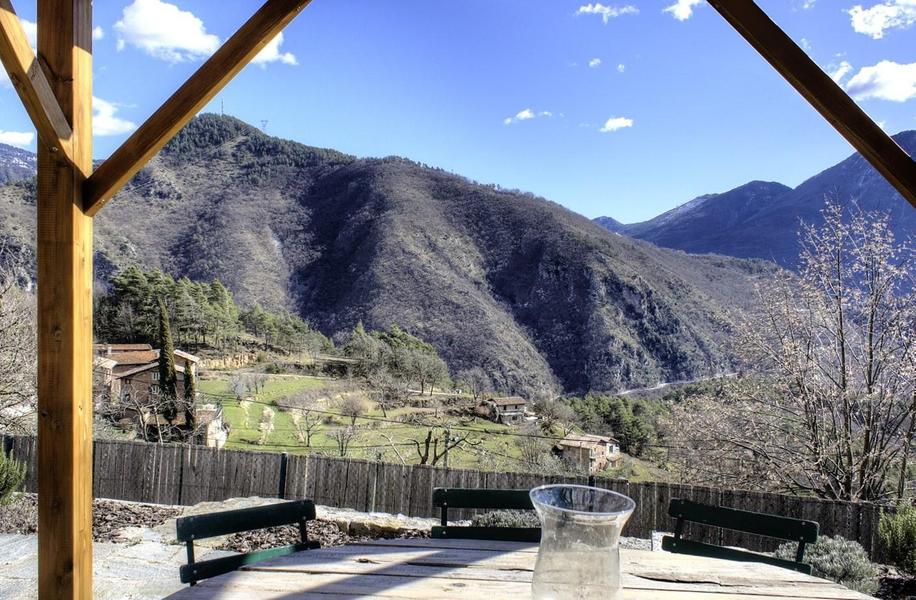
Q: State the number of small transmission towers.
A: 2